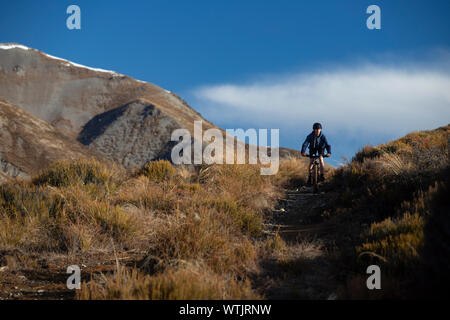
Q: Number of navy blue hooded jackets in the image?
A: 1